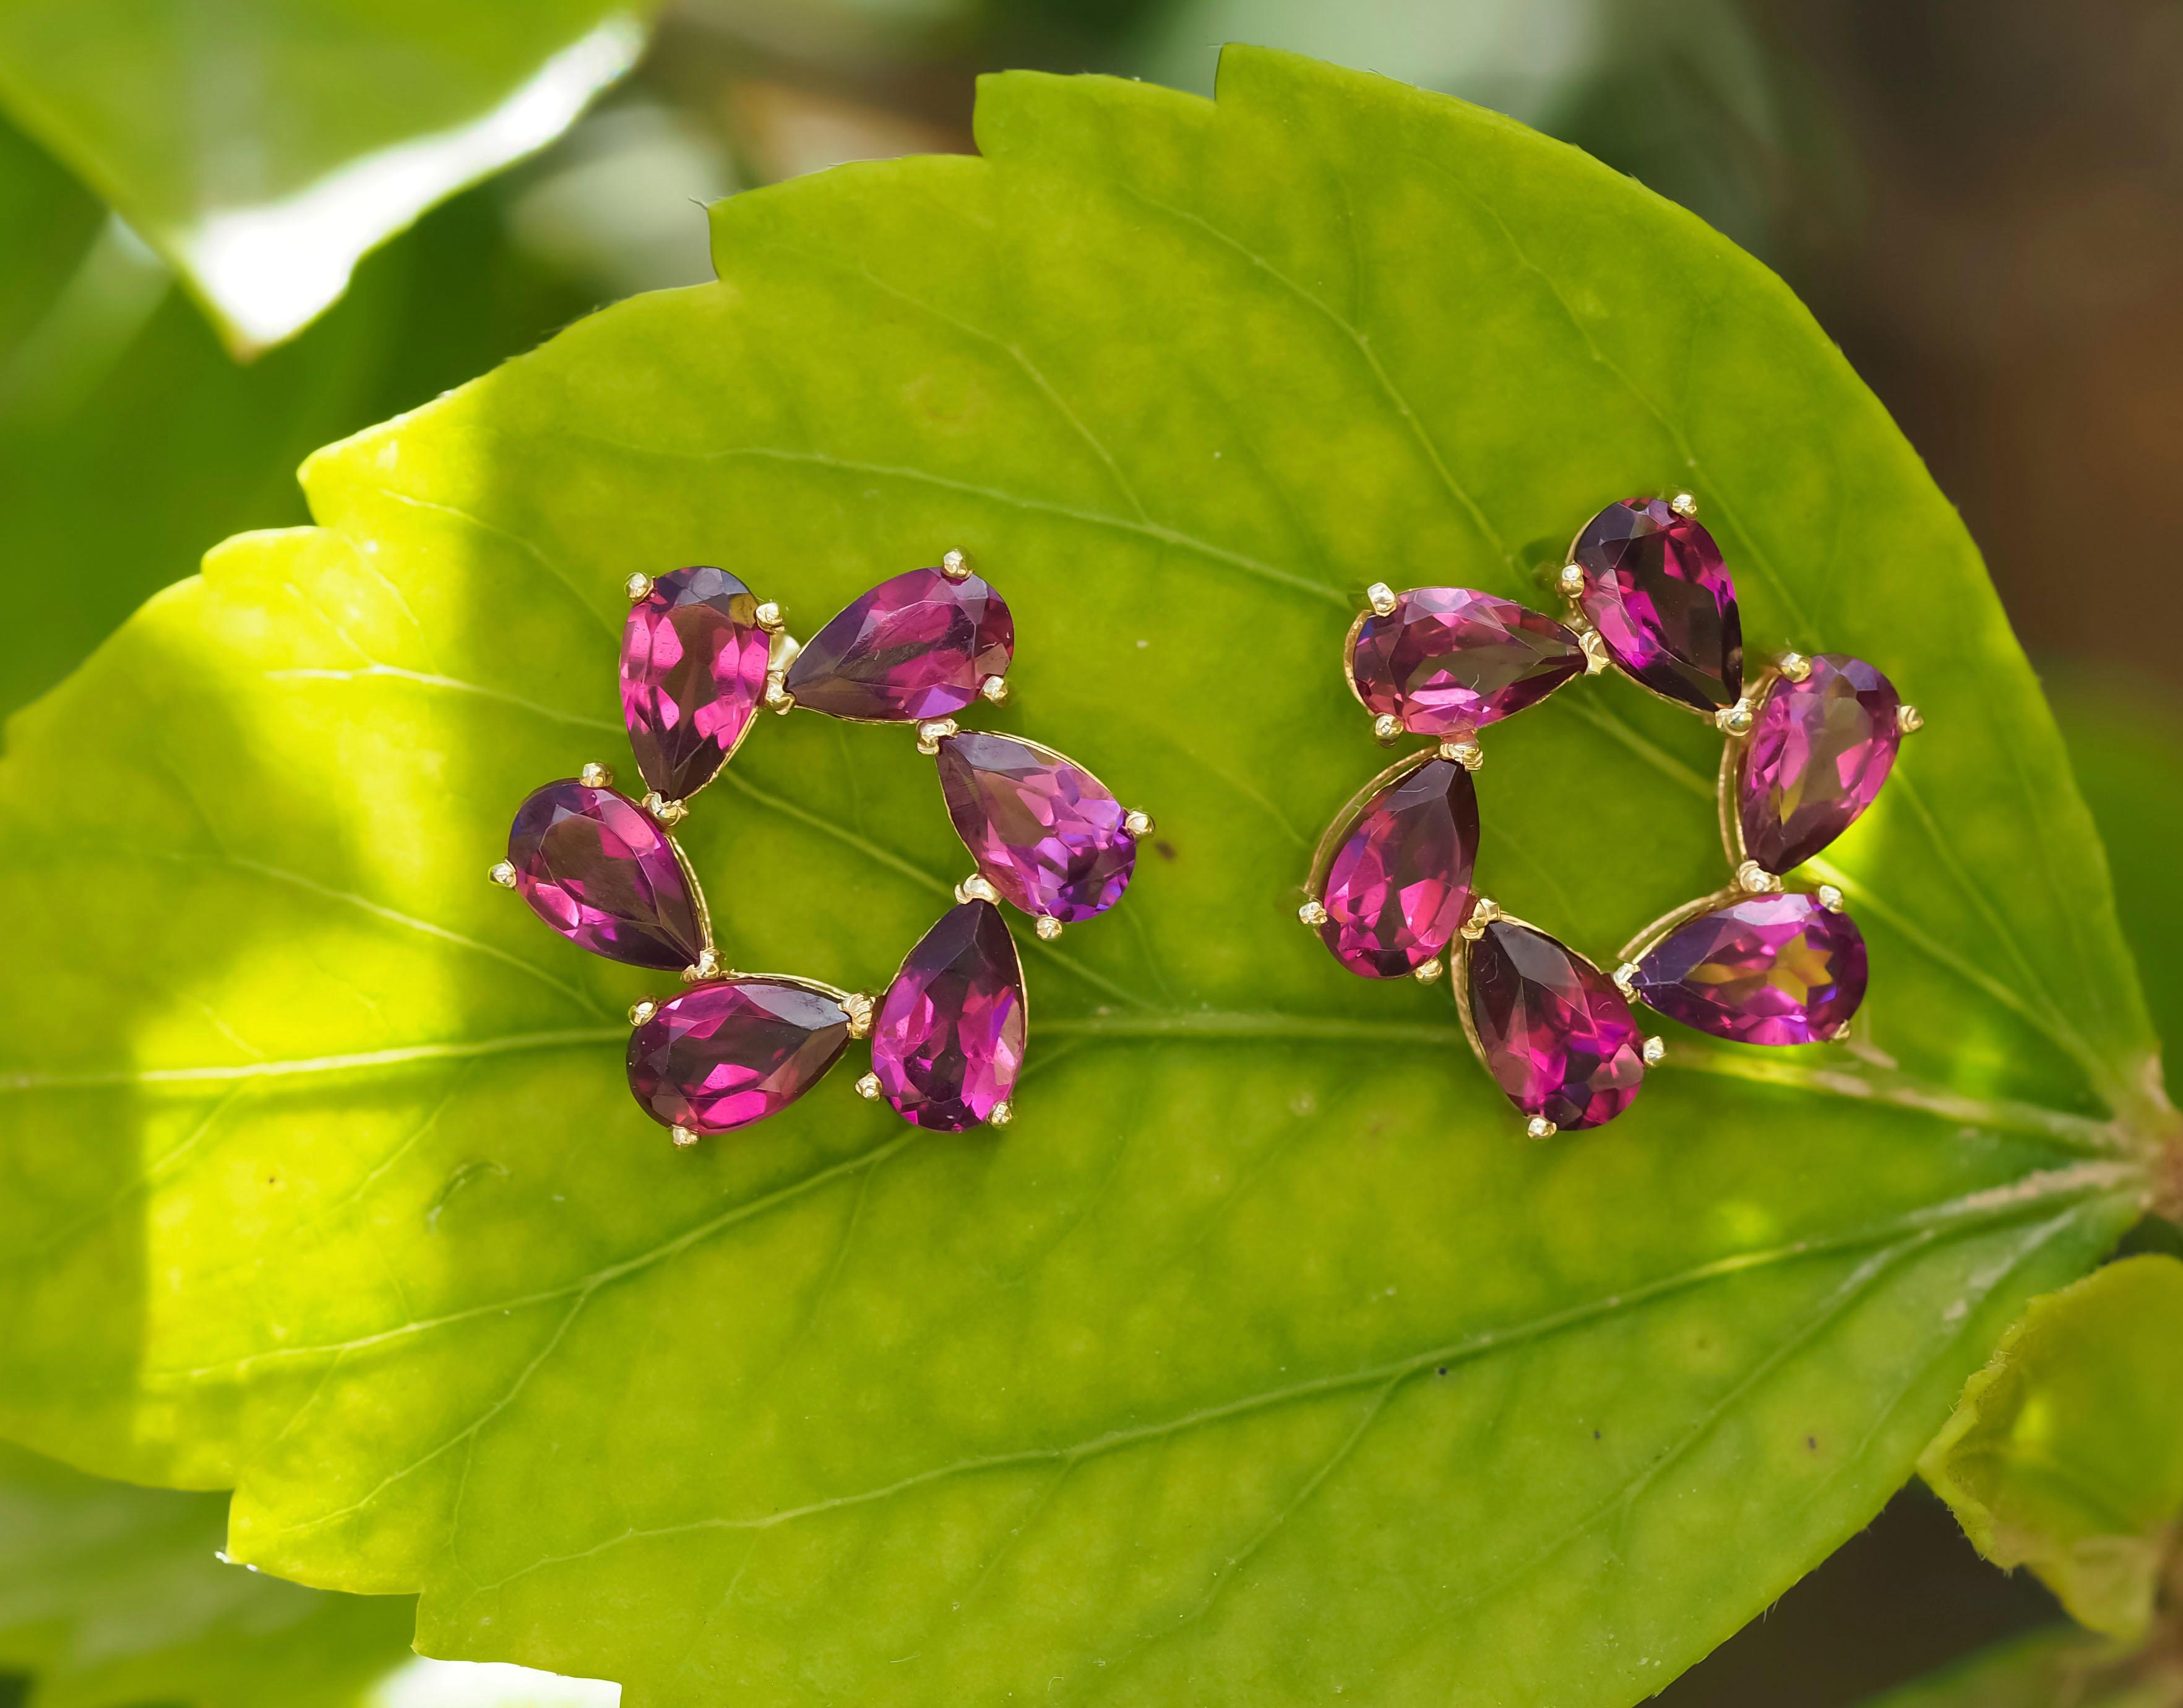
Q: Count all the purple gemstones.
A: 12